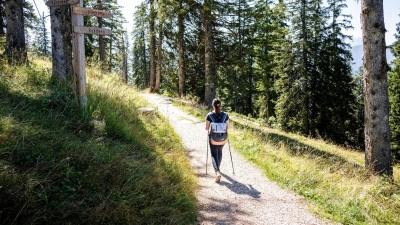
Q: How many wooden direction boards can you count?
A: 3